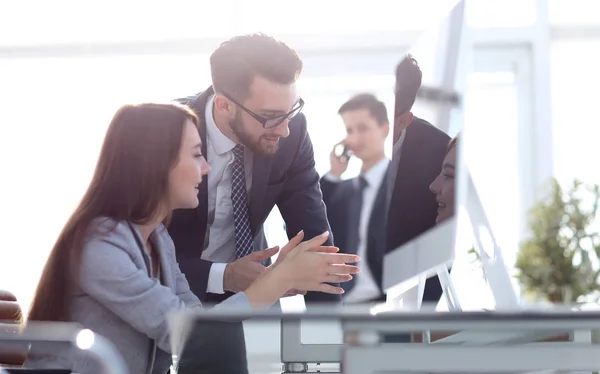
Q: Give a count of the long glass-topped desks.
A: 1